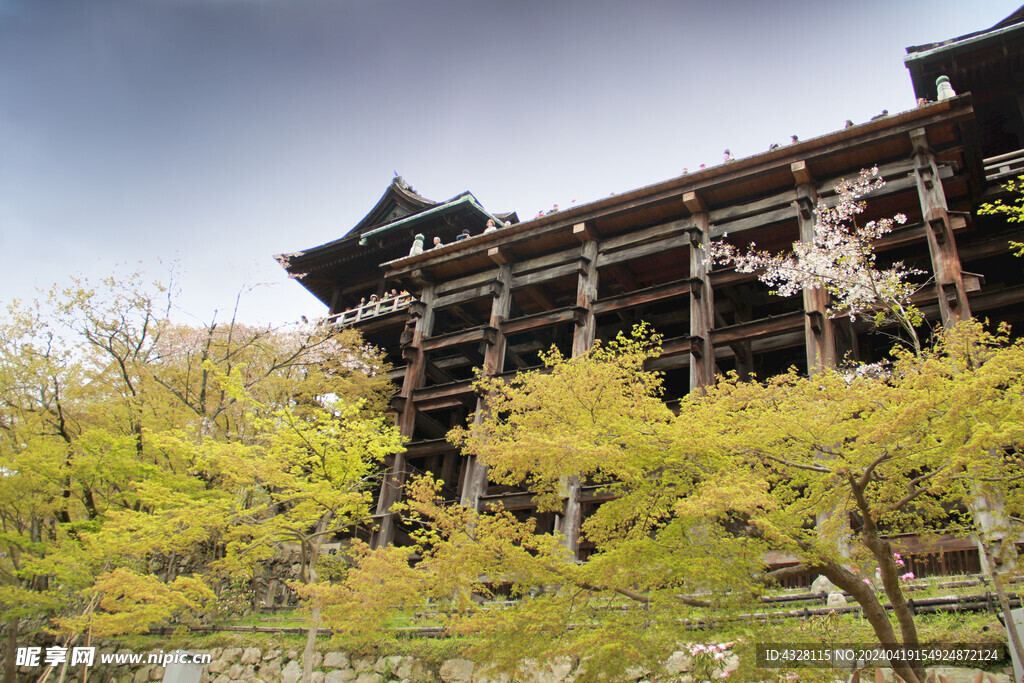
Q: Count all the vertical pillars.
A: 6